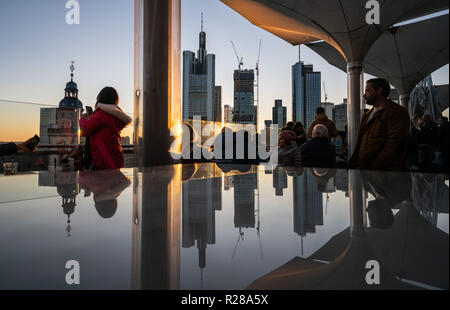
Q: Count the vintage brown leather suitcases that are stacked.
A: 0